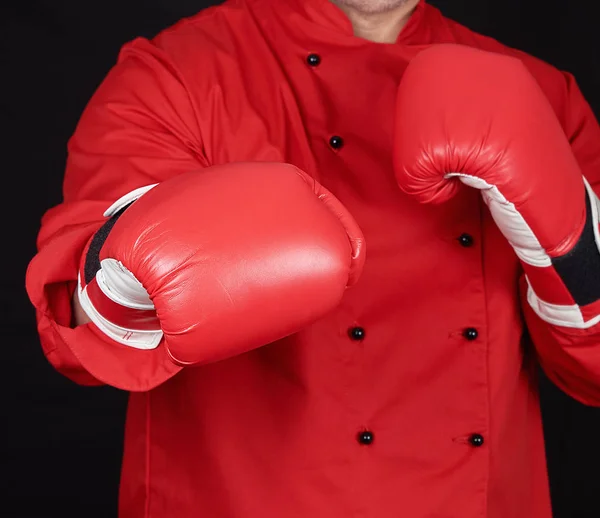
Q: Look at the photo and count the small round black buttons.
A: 7